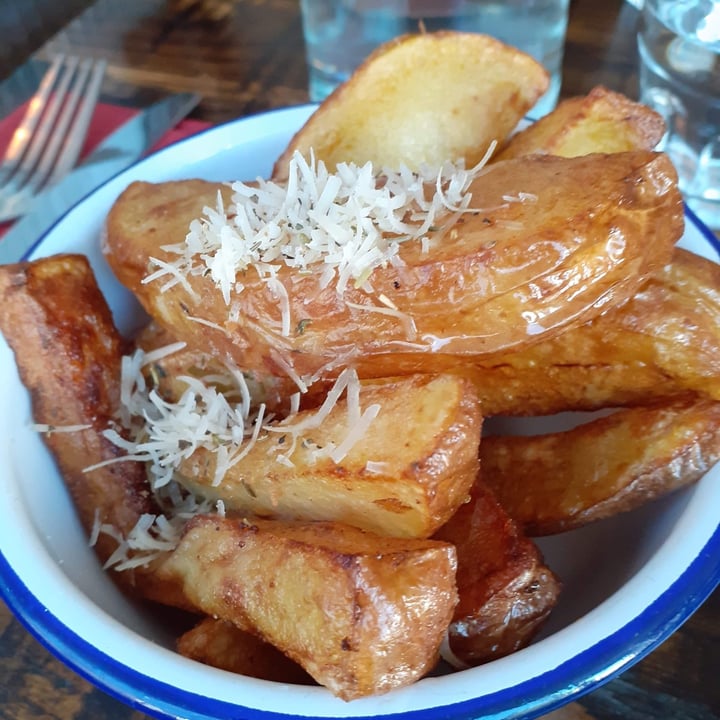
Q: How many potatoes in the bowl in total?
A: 10